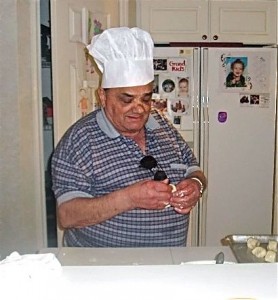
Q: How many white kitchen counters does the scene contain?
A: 1